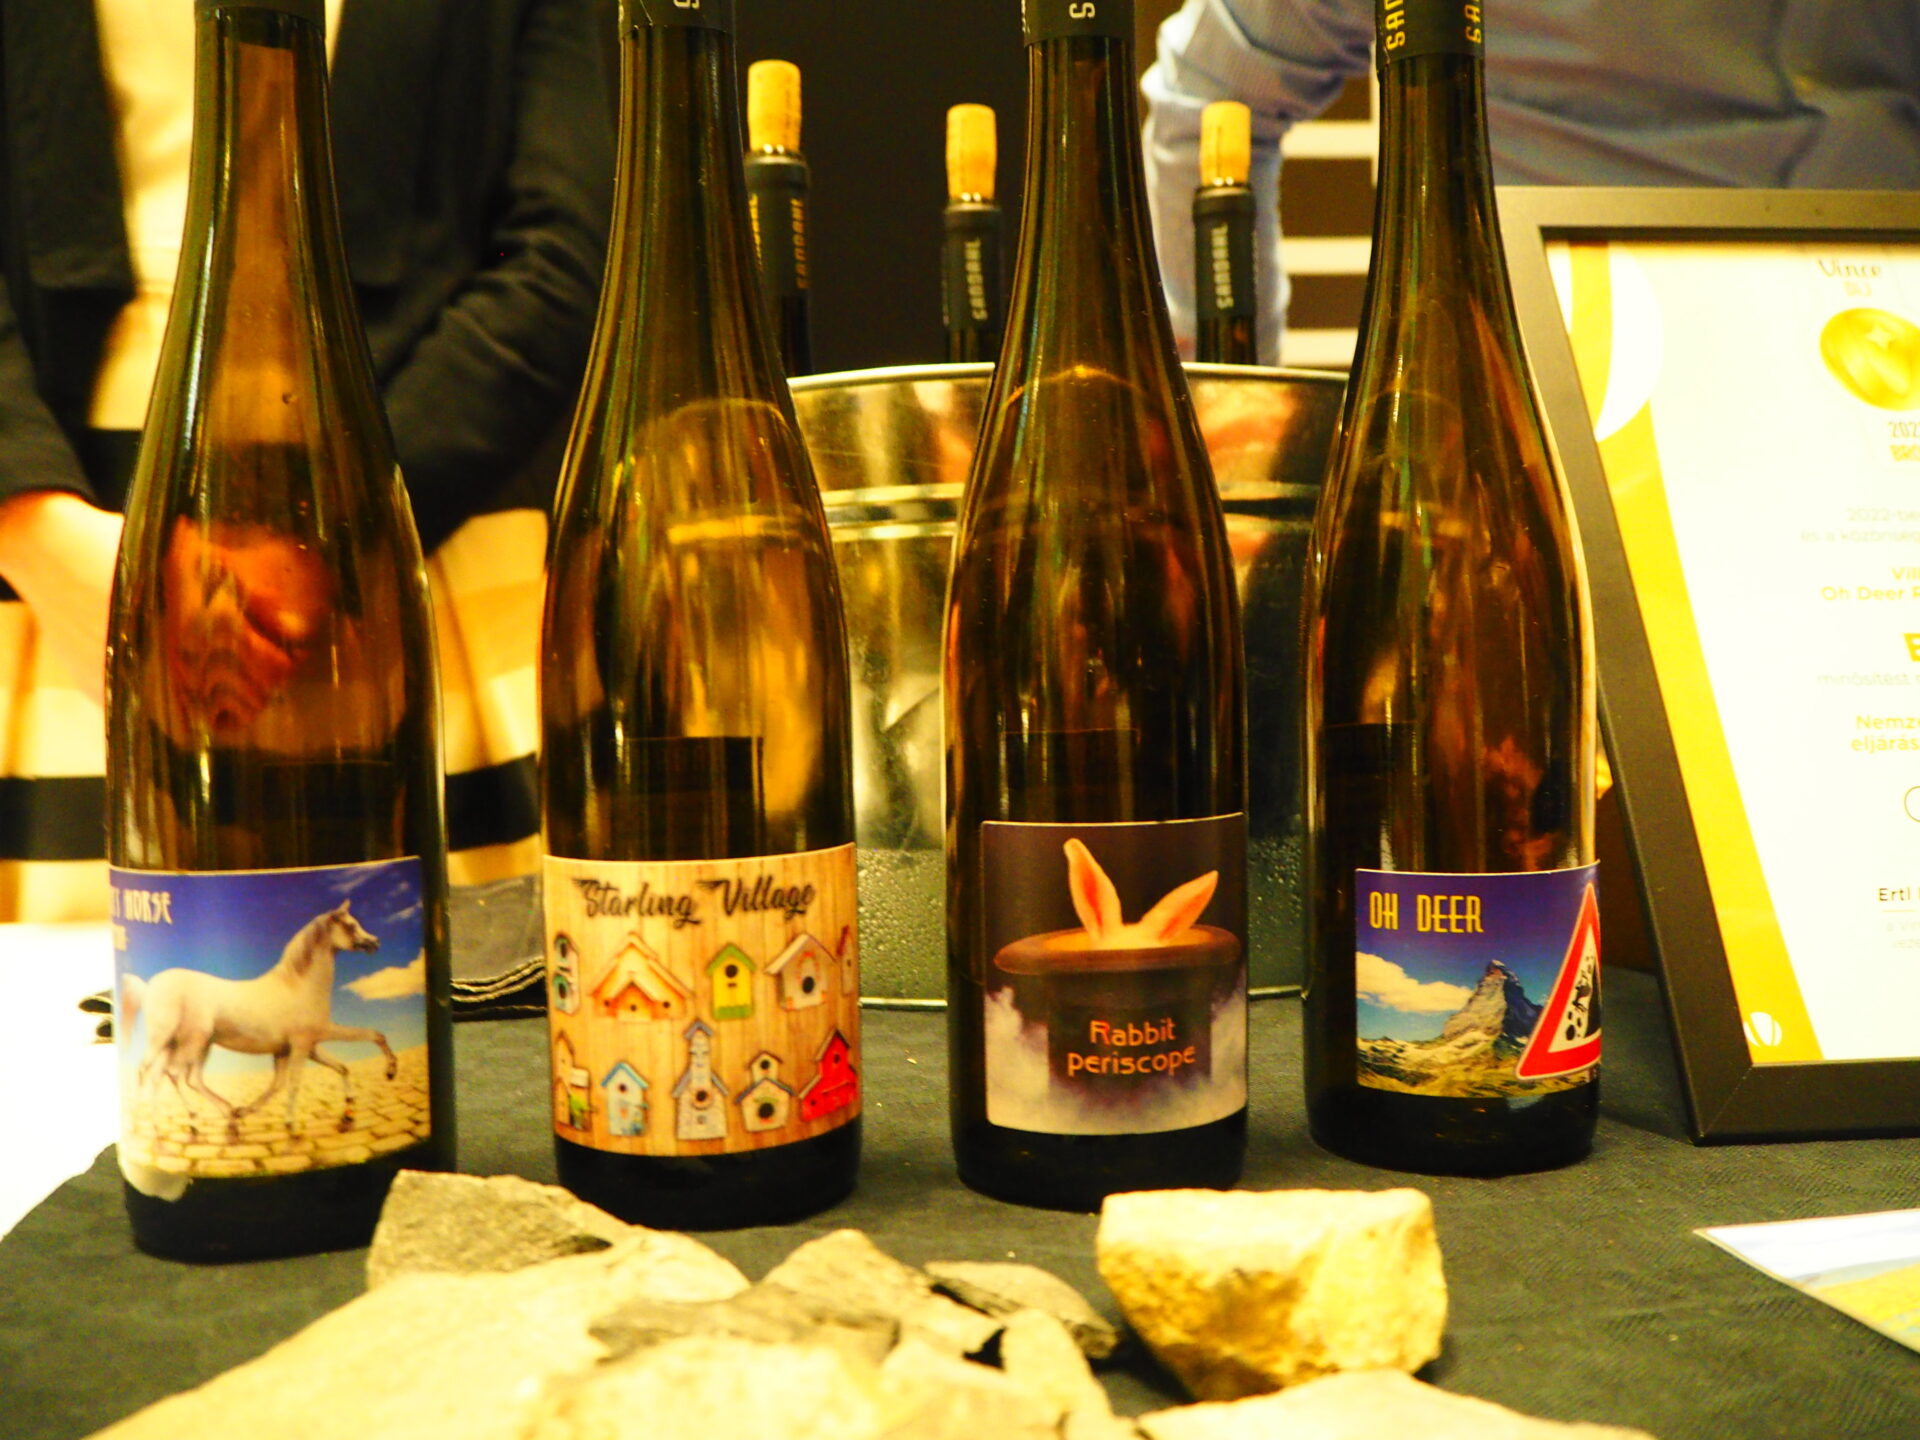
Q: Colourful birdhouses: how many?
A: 10